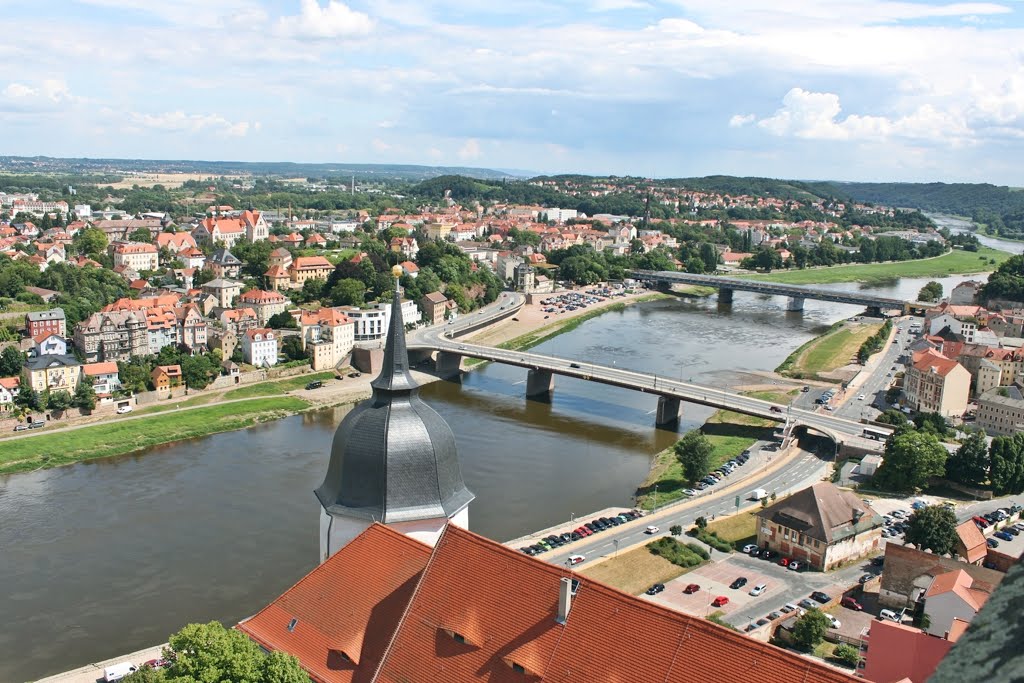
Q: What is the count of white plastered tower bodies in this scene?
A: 1